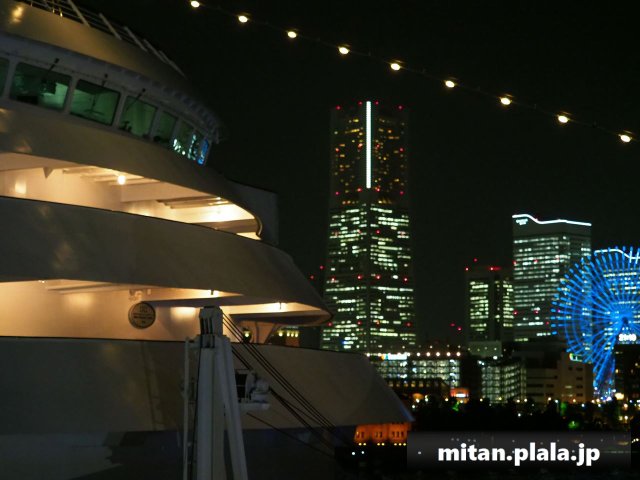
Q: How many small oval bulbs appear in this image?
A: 9